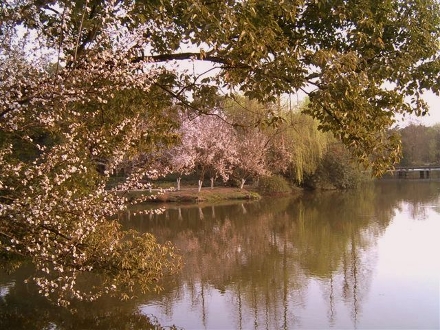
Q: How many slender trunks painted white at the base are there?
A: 4